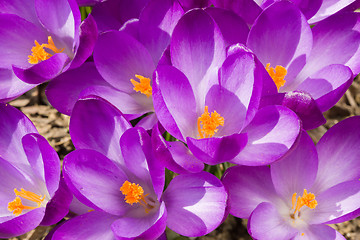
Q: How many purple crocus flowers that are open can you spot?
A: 7